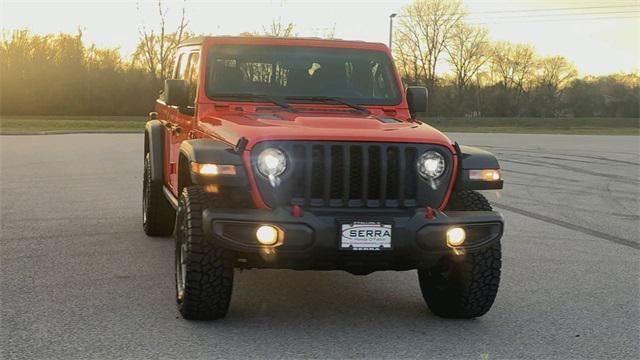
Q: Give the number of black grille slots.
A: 7